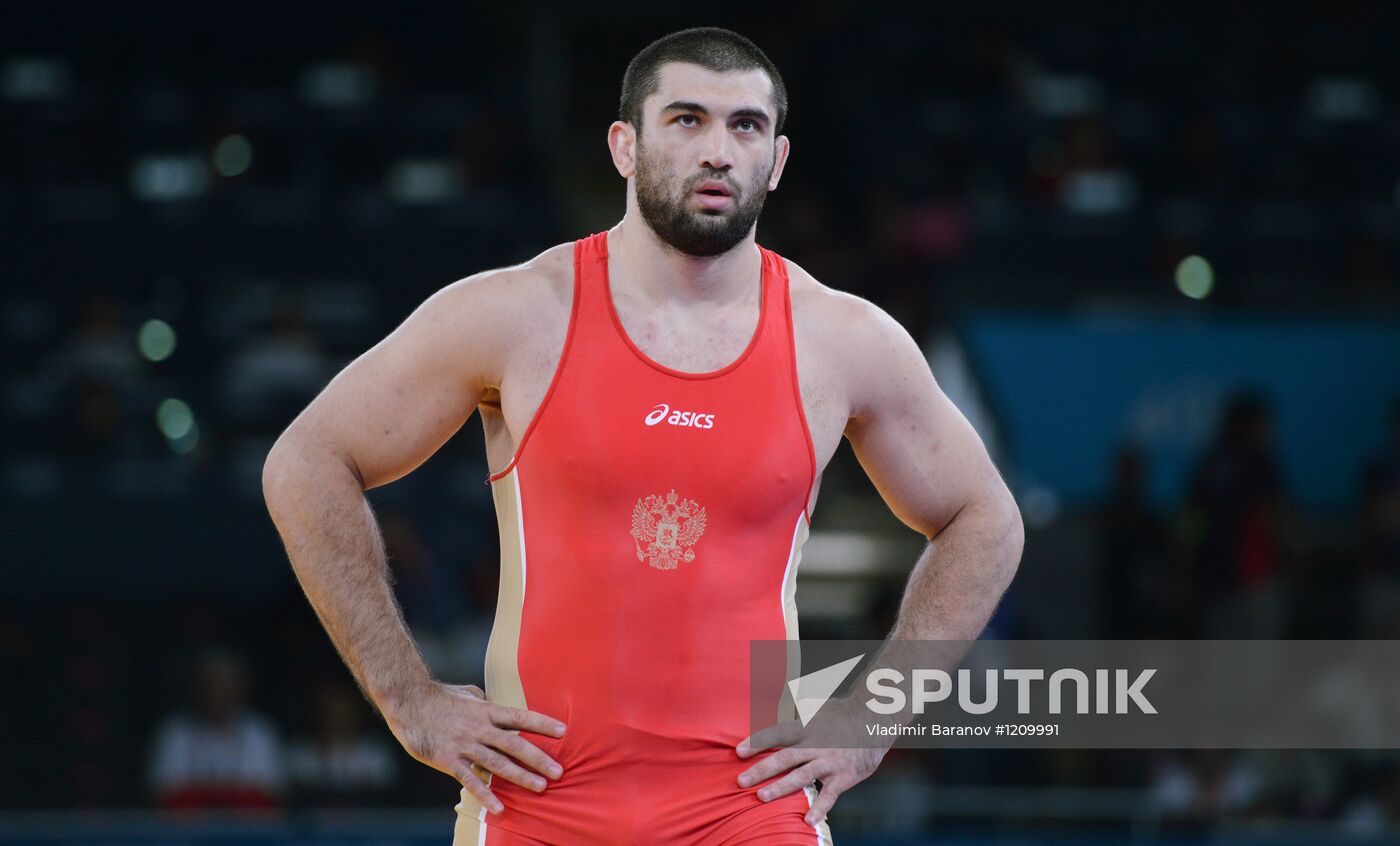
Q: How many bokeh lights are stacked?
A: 2